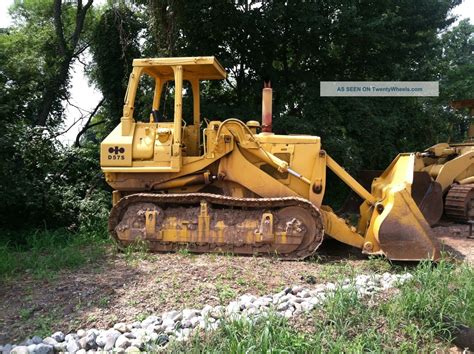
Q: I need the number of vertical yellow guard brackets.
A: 3